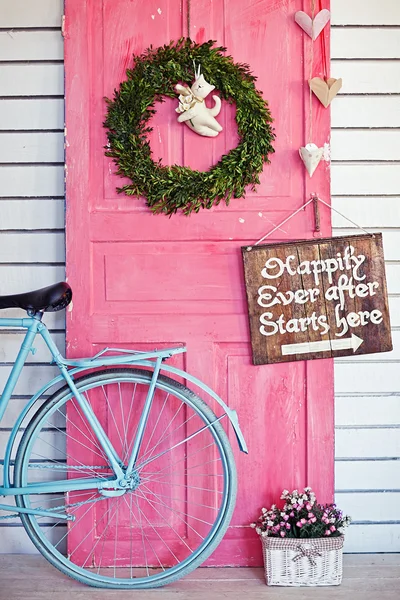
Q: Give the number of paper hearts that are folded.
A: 3